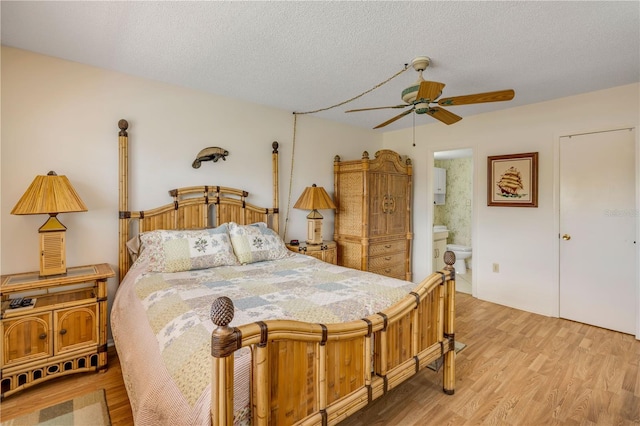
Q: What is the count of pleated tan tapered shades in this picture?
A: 2